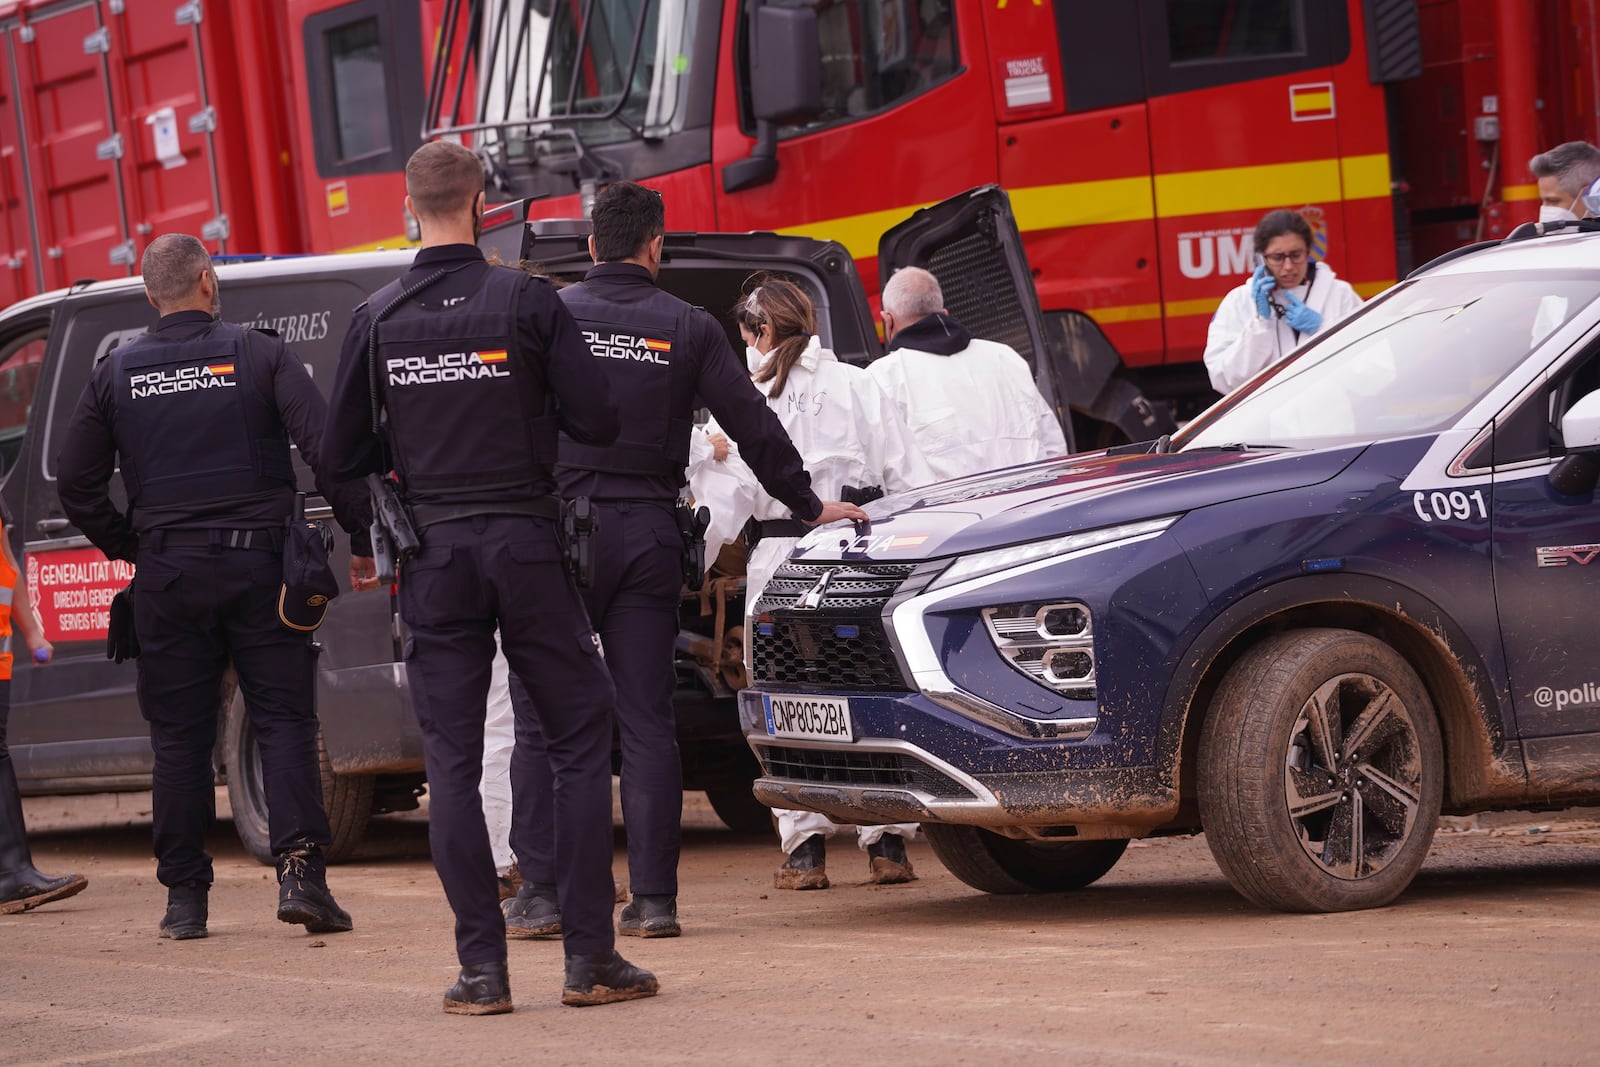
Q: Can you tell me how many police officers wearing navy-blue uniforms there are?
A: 3